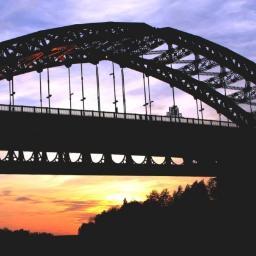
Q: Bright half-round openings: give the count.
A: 9